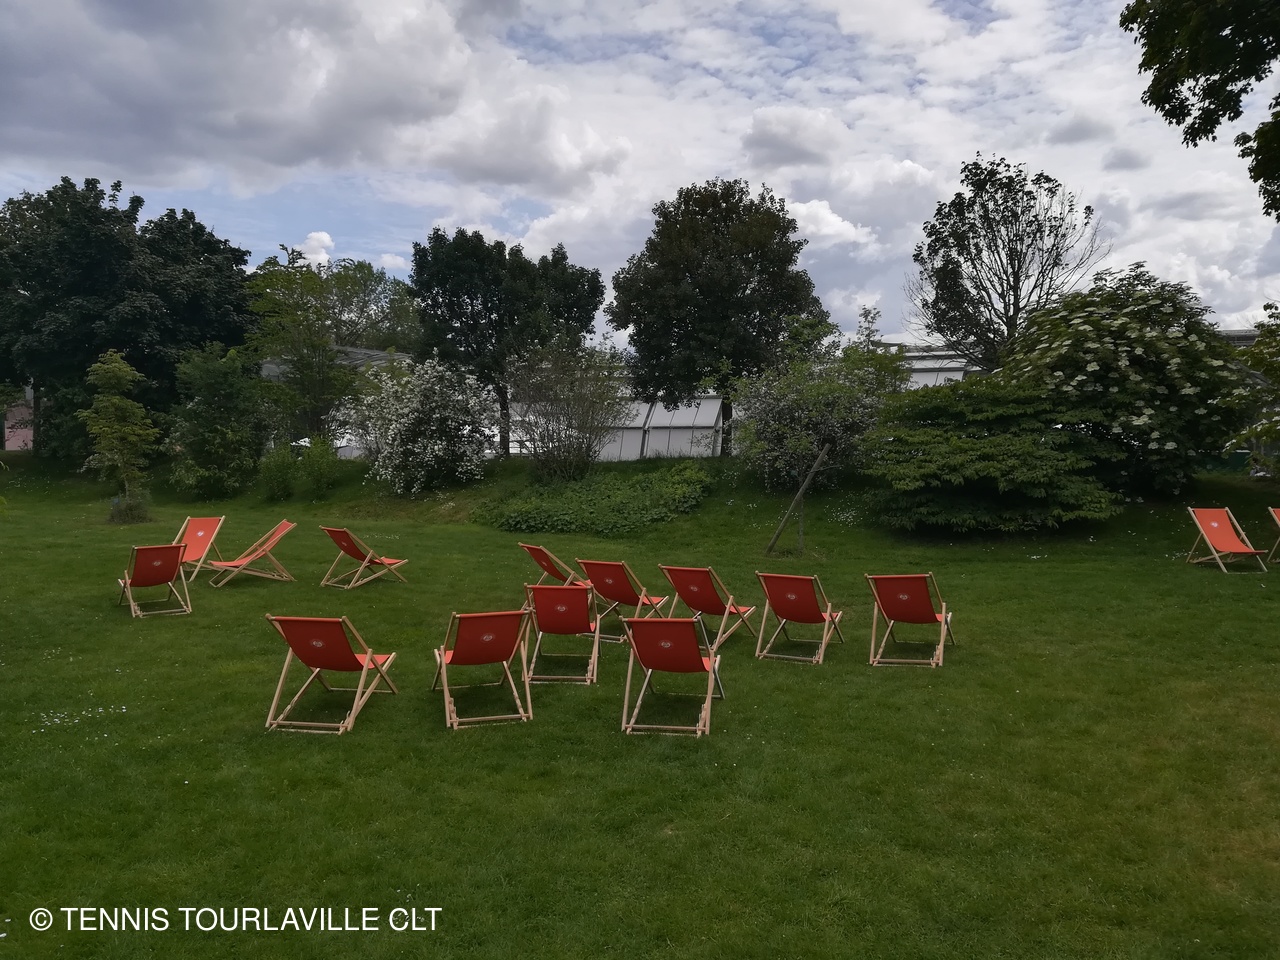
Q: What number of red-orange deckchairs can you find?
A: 15